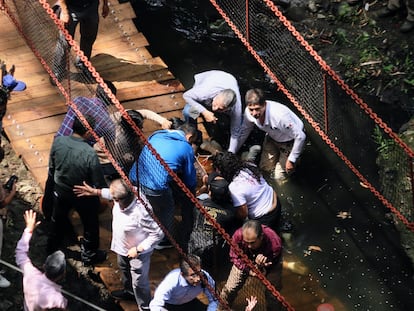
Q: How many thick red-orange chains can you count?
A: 4